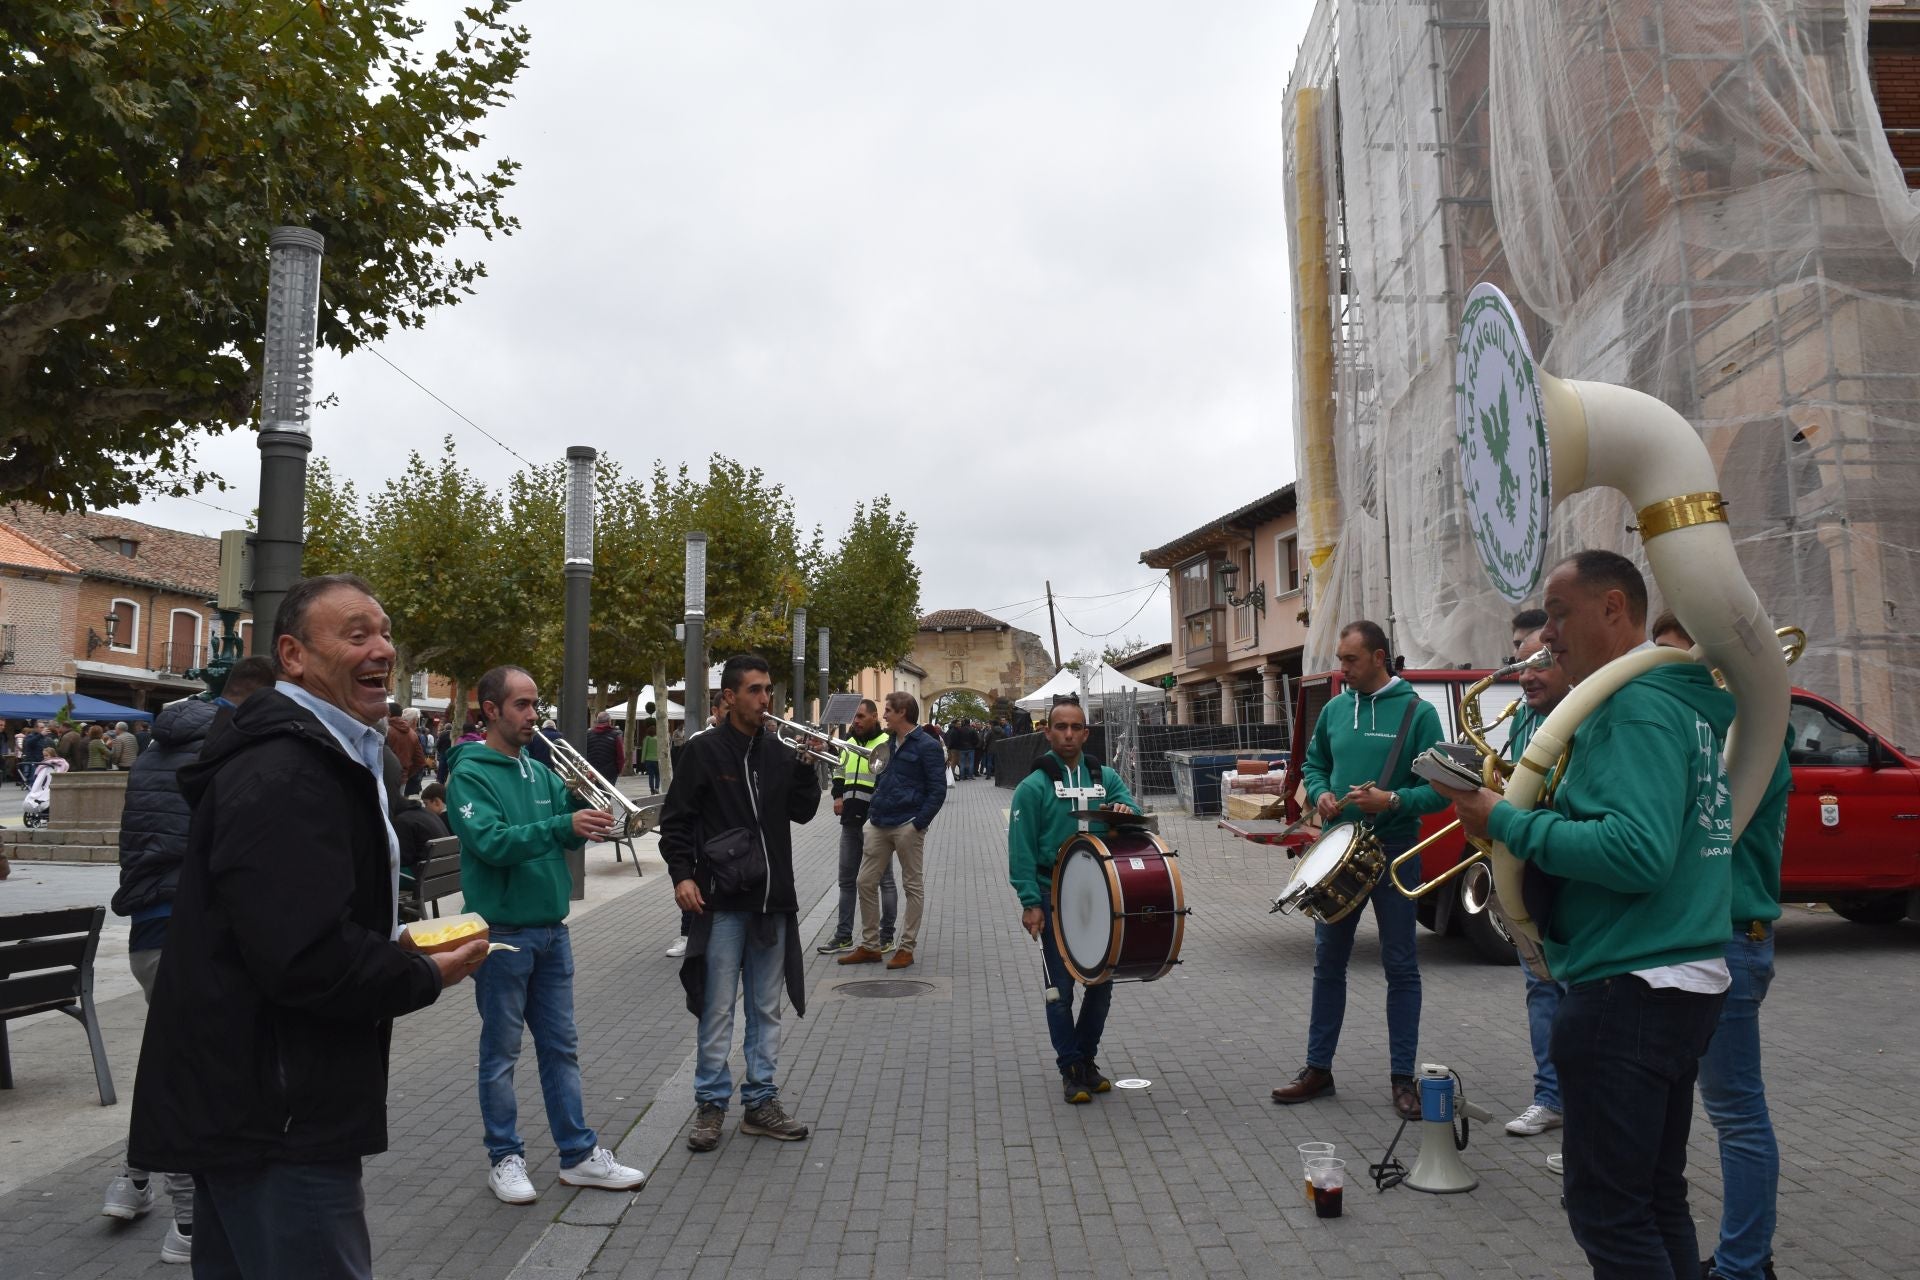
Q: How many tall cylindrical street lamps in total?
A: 5